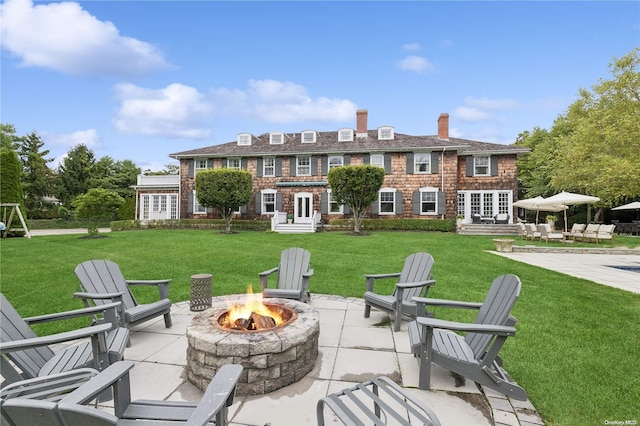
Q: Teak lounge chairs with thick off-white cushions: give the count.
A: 6